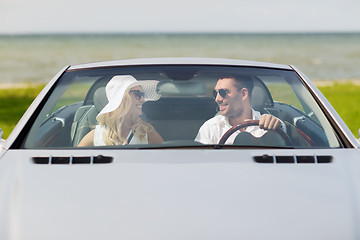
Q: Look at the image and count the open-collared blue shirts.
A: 0